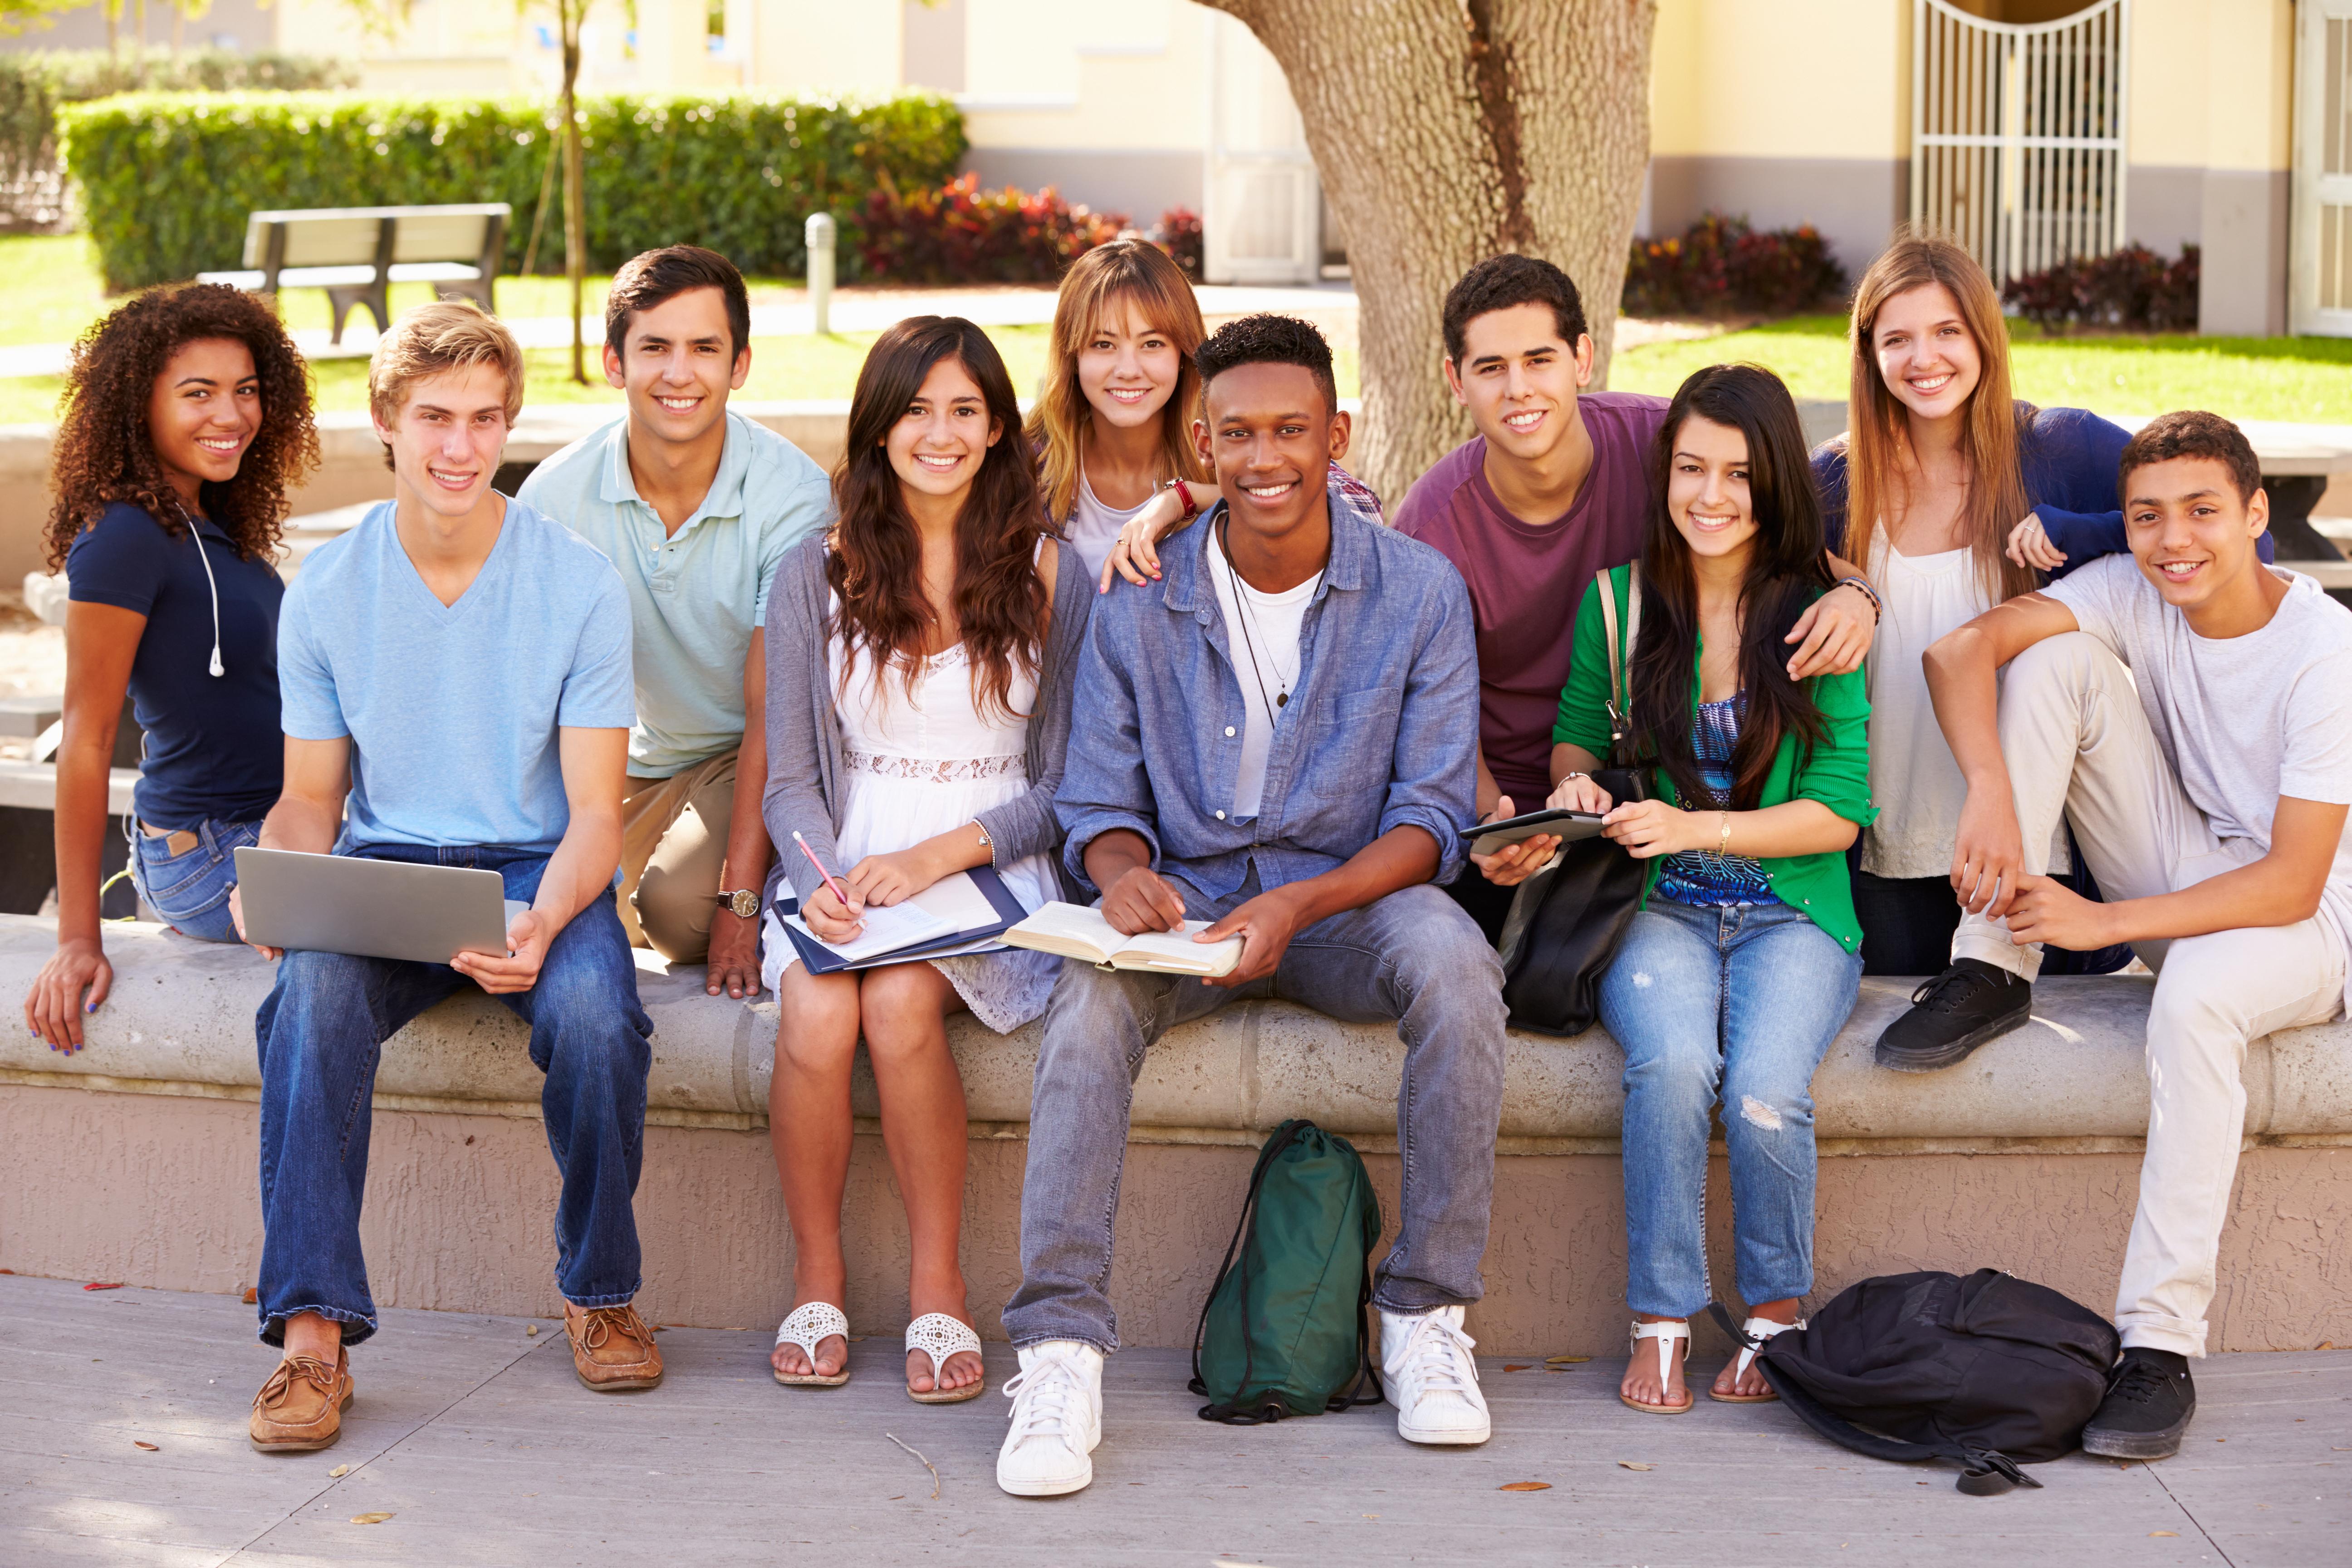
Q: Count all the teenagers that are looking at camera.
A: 10